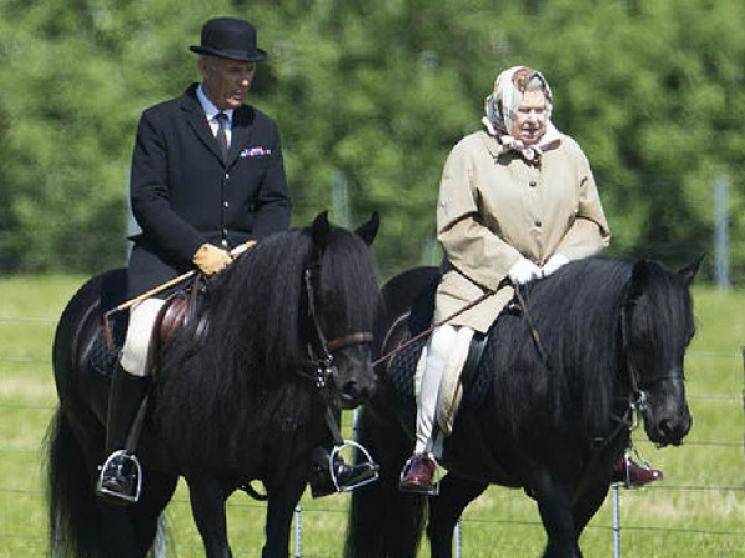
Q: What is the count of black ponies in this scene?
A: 2